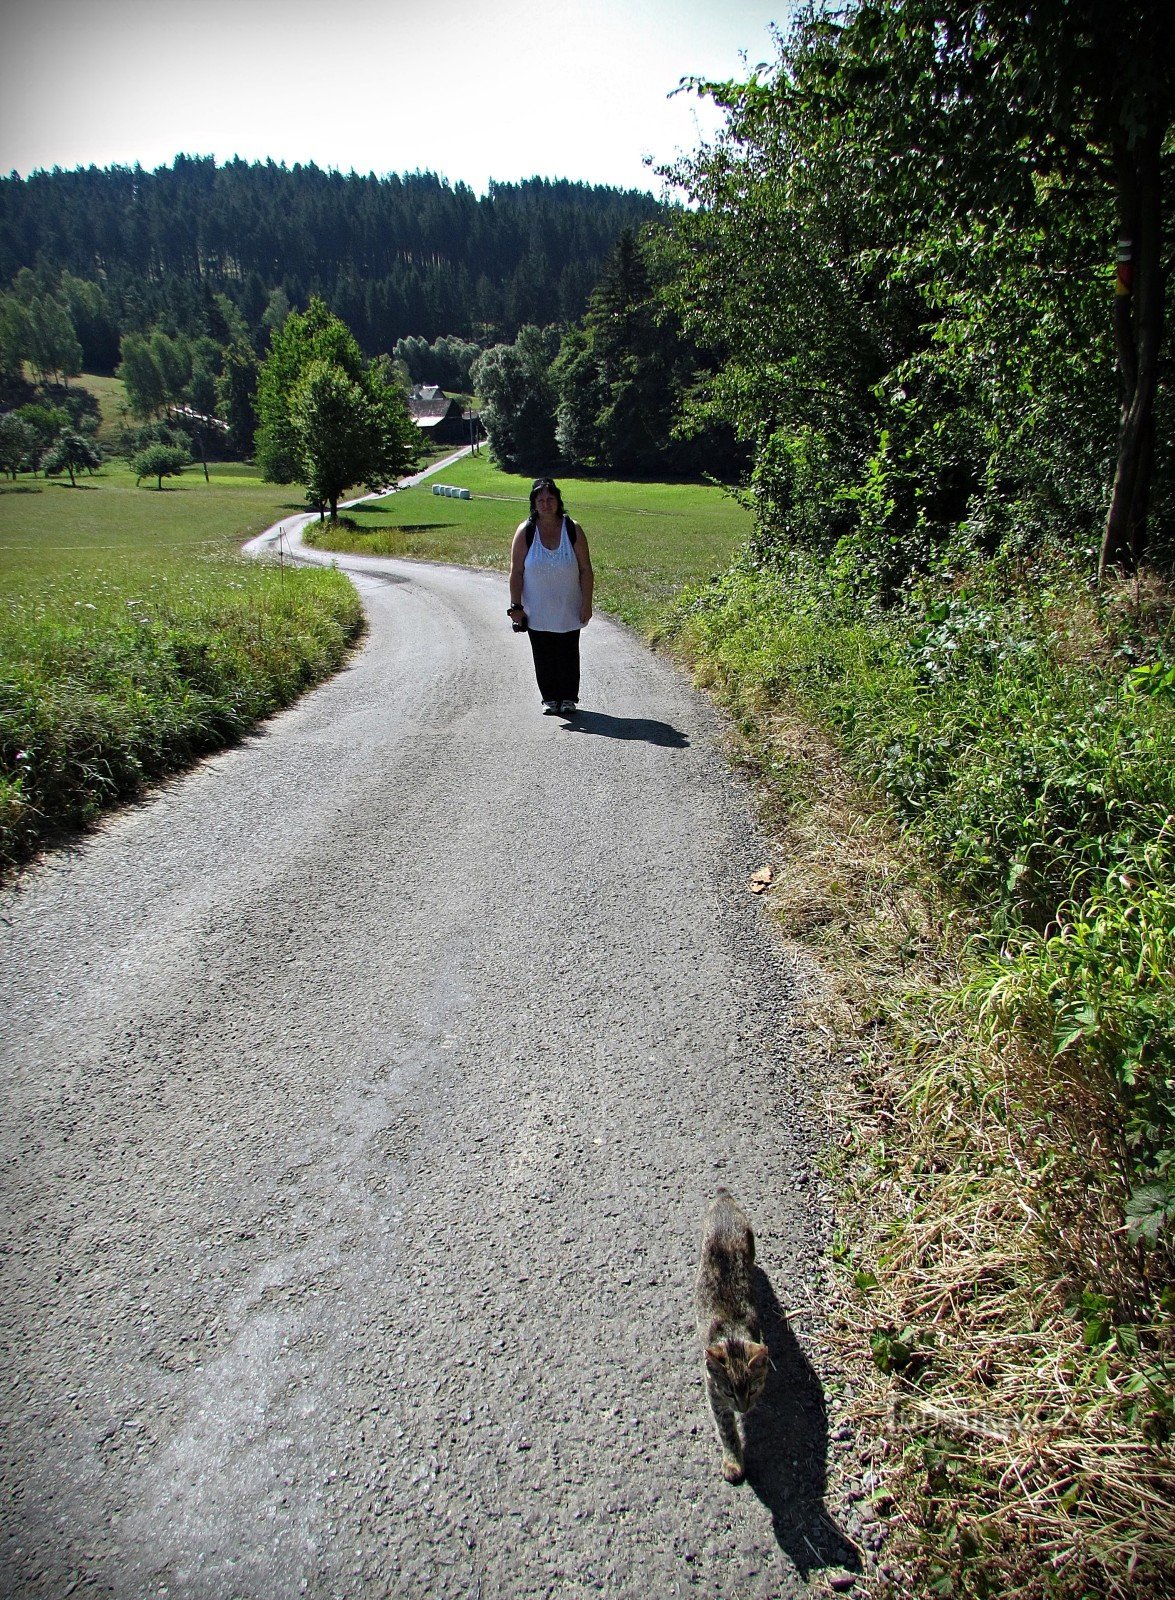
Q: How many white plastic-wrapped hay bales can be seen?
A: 5